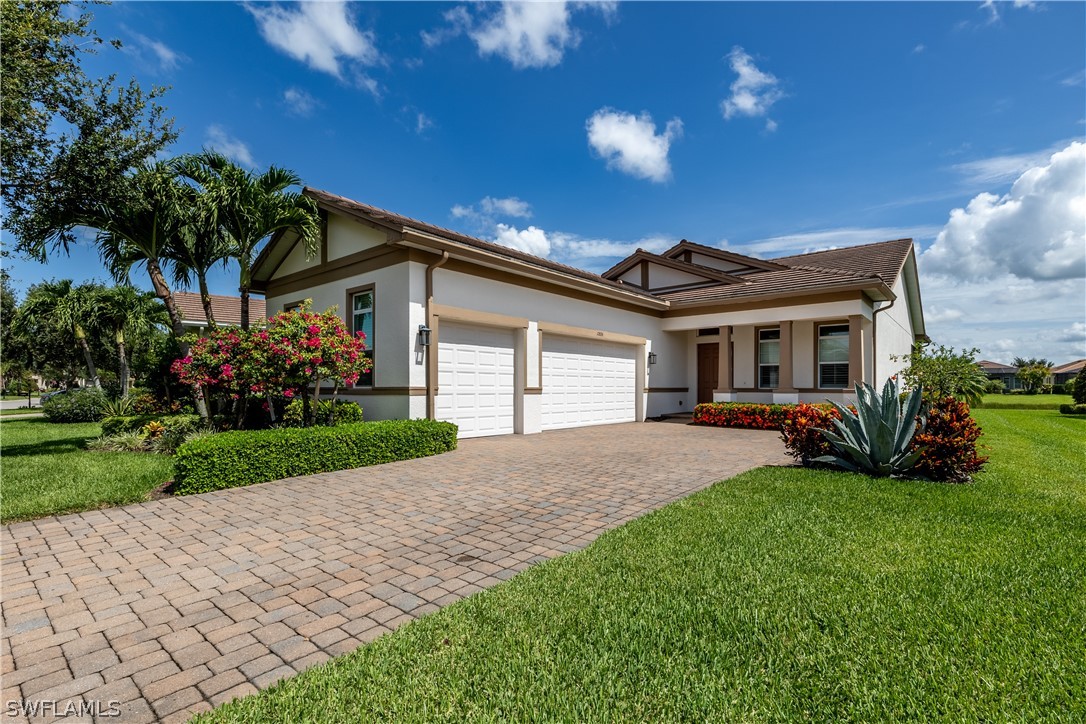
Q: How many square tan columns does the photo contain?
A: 3